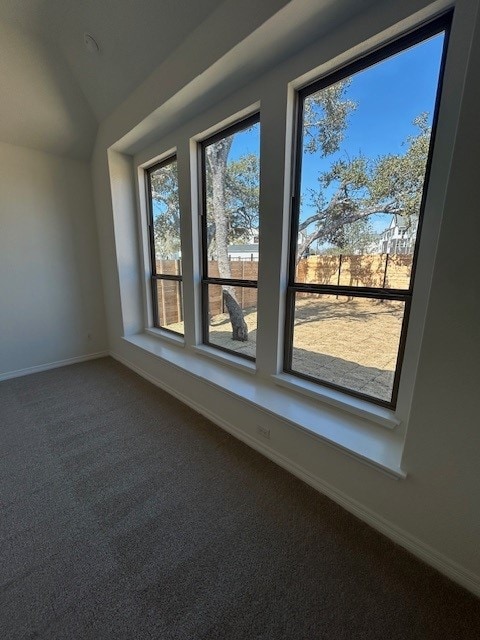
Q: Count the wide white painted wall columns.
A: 2